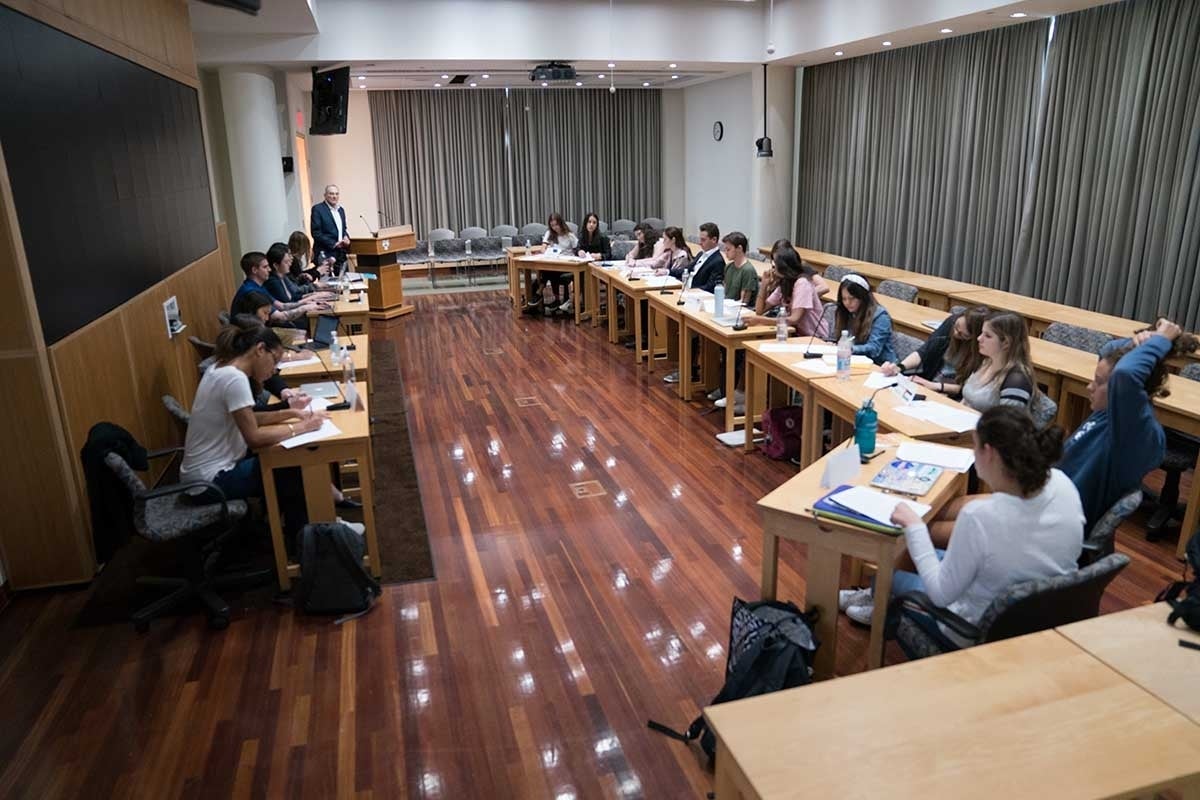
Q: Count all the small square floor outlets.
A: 3